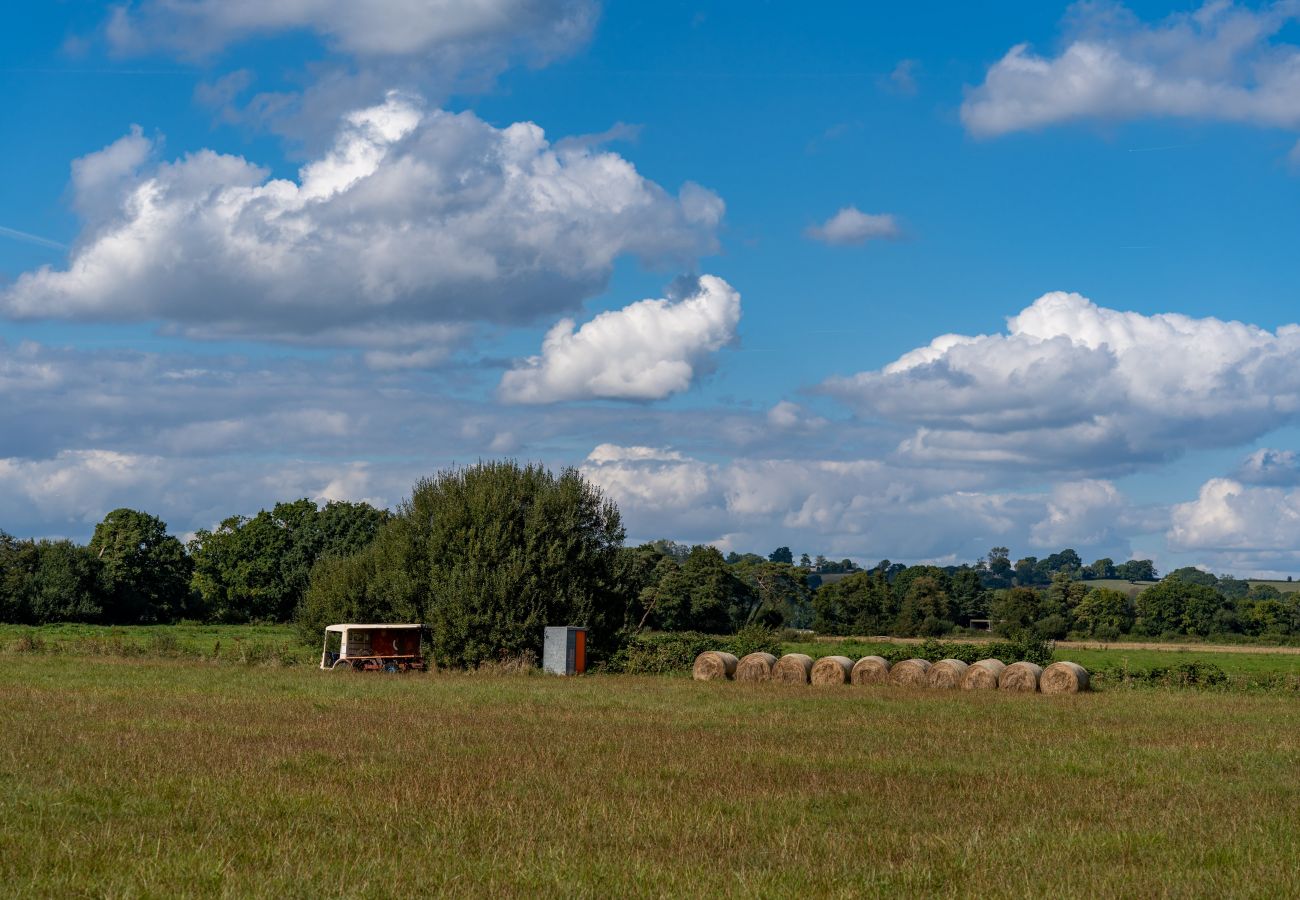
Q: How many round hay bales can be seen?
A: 10